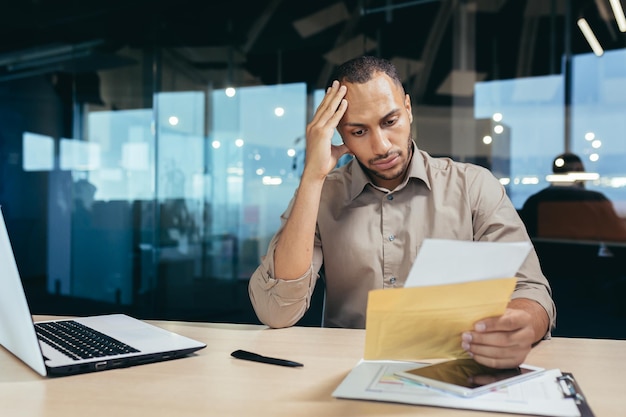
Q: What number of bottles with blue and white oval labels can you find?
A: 0